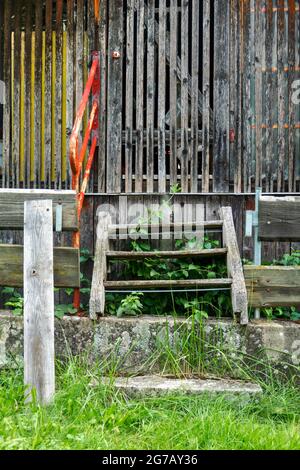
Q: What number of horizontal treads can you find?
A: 3